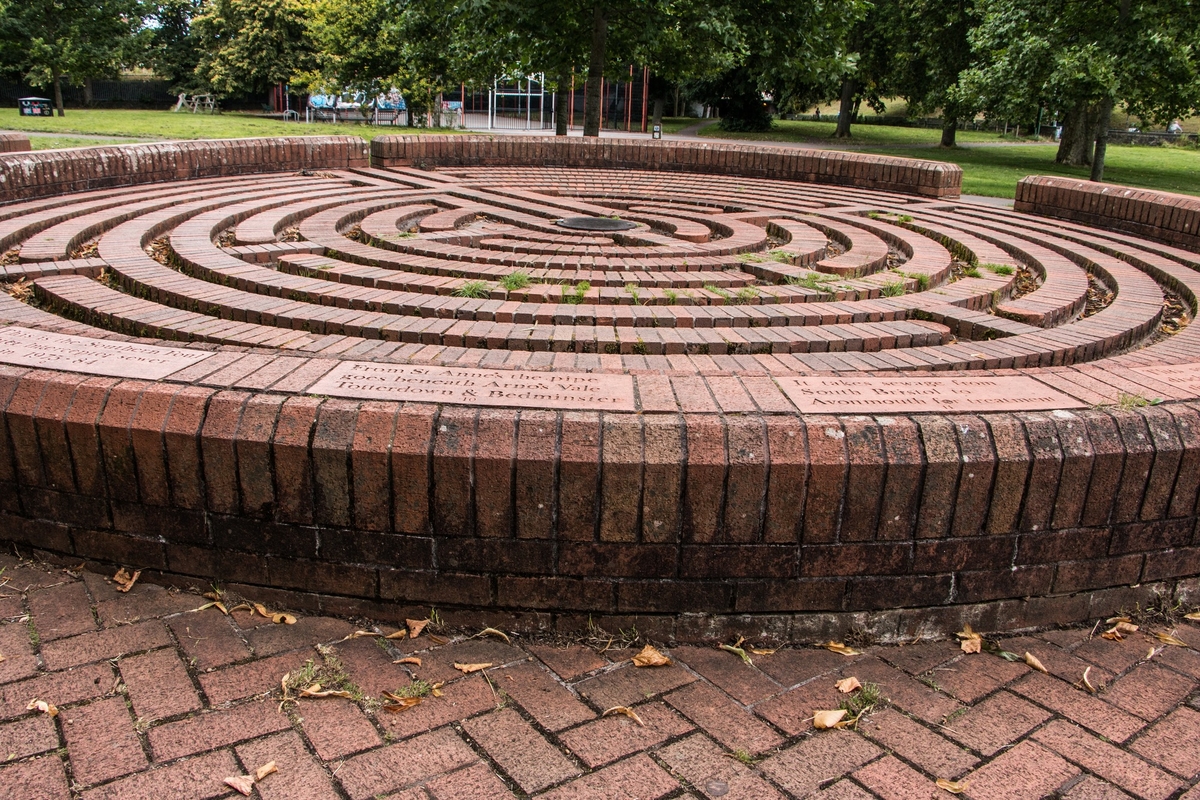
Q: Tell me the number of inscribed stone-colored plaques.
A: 4